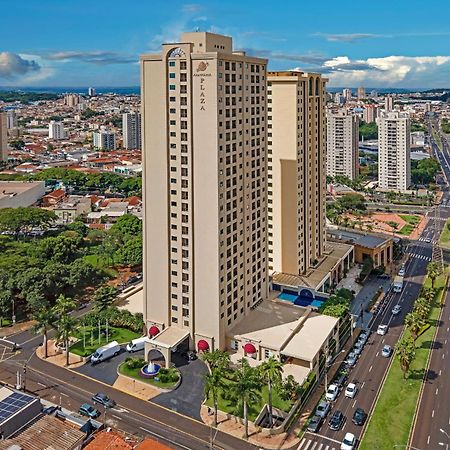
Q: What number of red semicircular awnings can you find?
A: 3